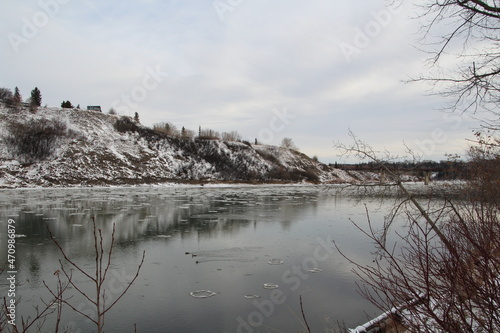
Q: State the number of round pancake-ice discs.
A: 5